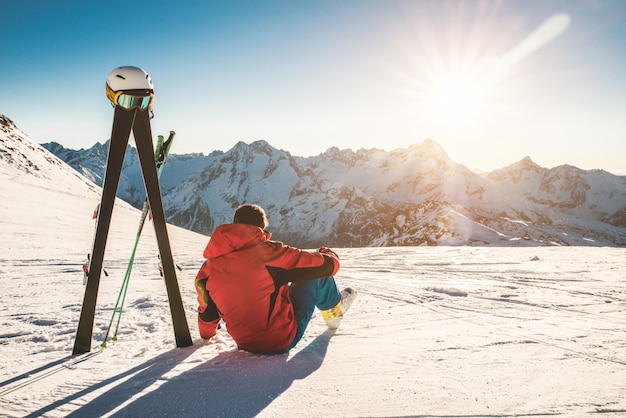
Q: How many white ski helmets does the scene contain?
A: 1